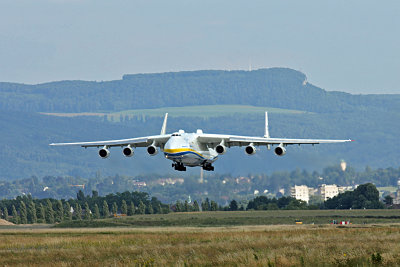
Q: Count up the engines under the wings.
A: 6